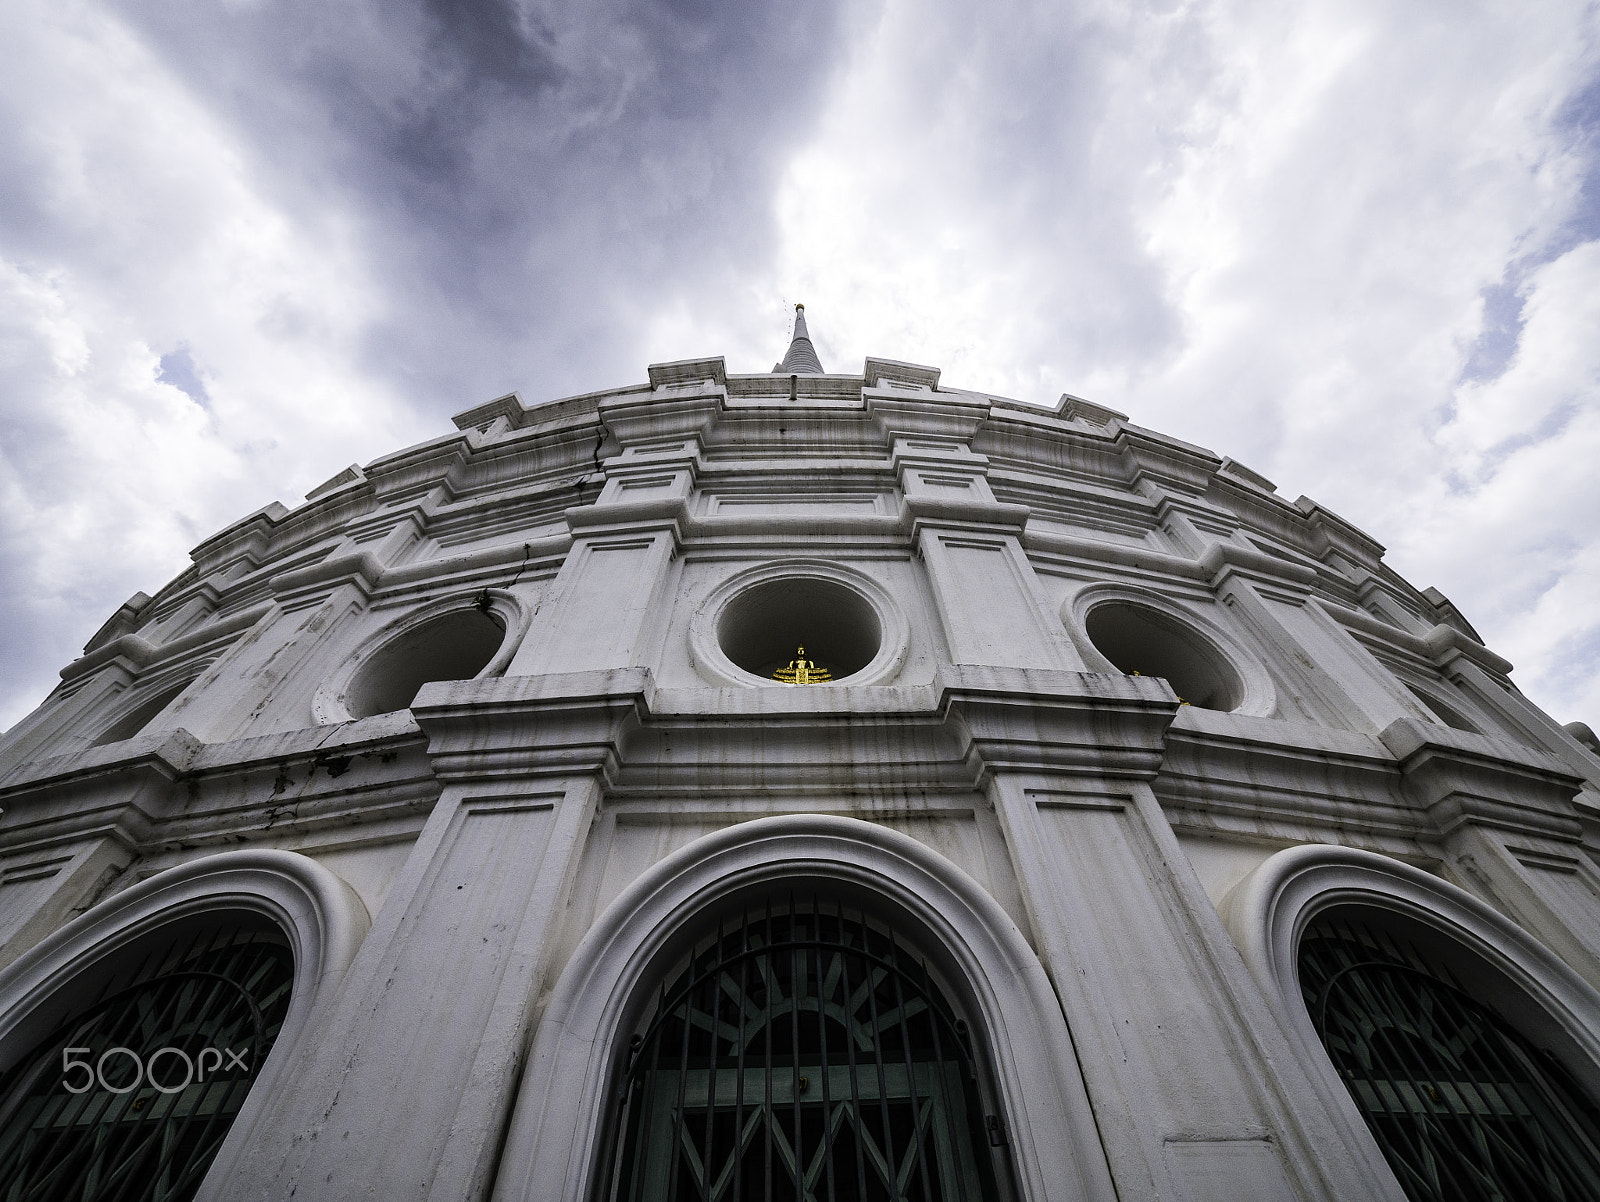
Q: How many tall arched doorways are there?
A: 3